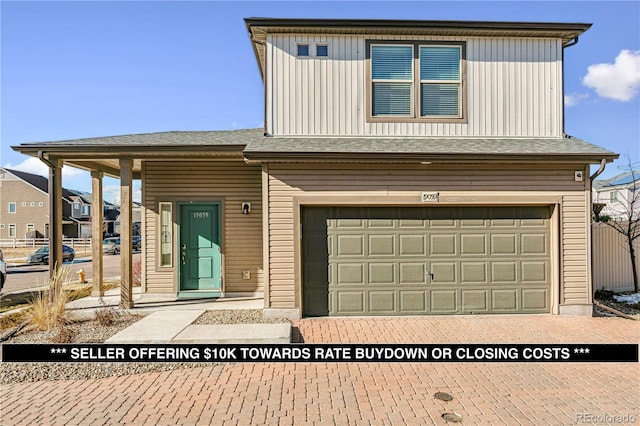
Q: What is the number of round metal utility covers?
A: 2